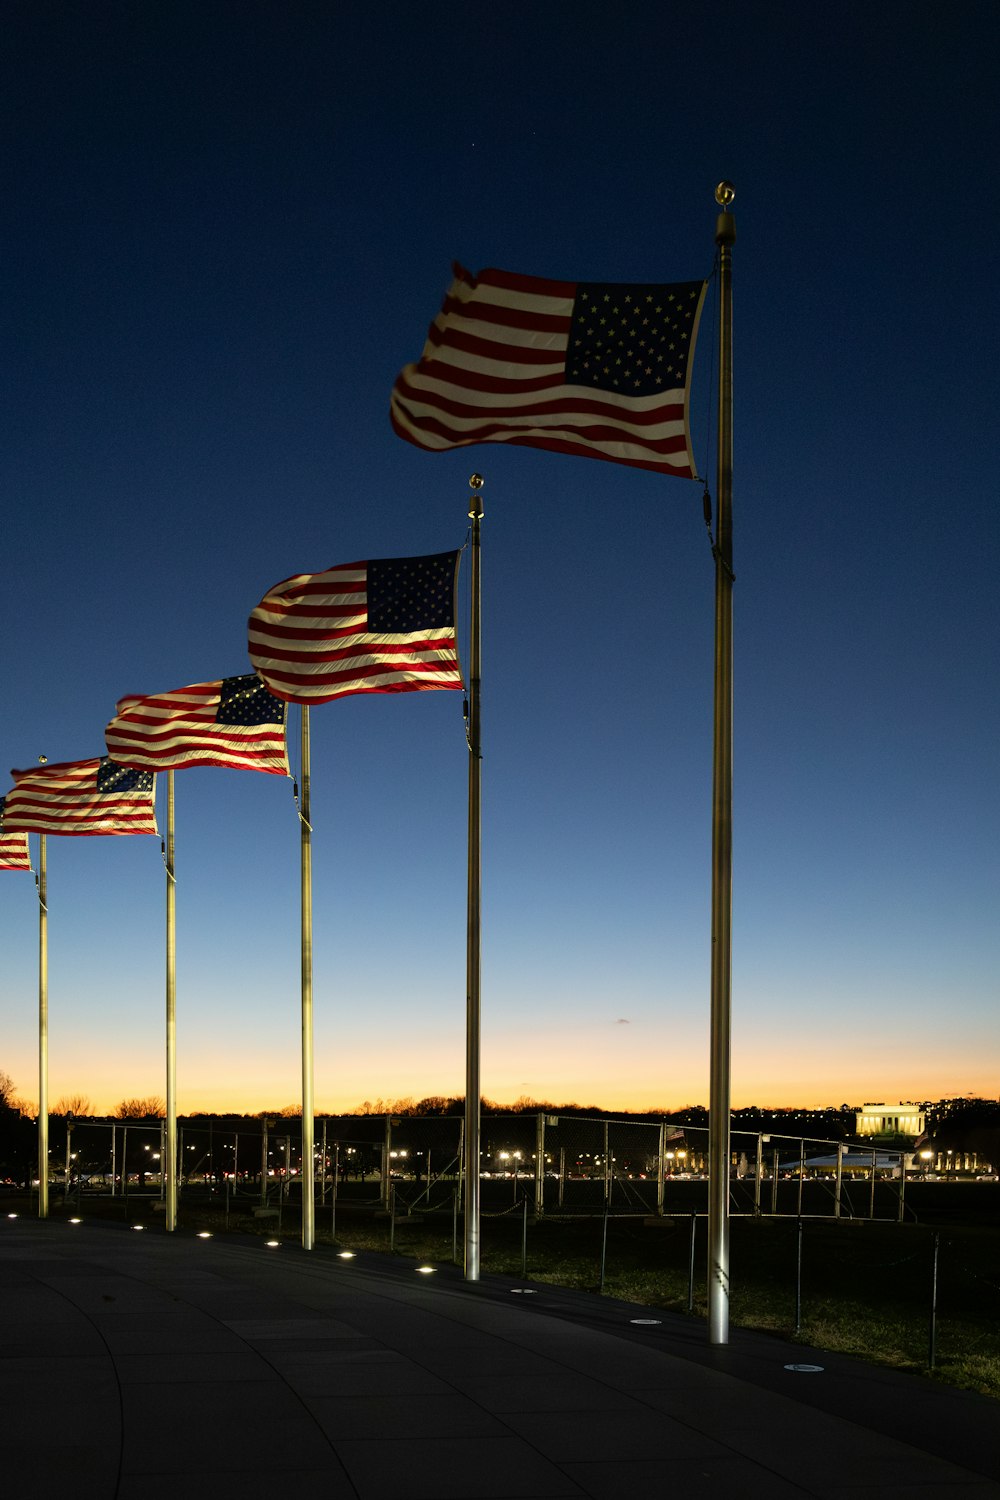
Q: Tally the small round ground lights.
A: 10